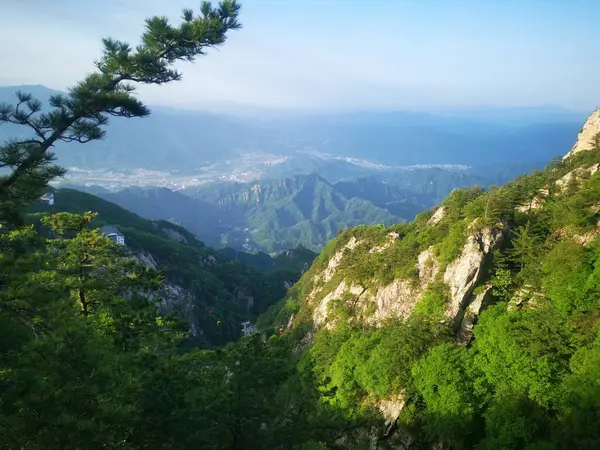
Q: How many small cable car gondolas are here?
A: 3